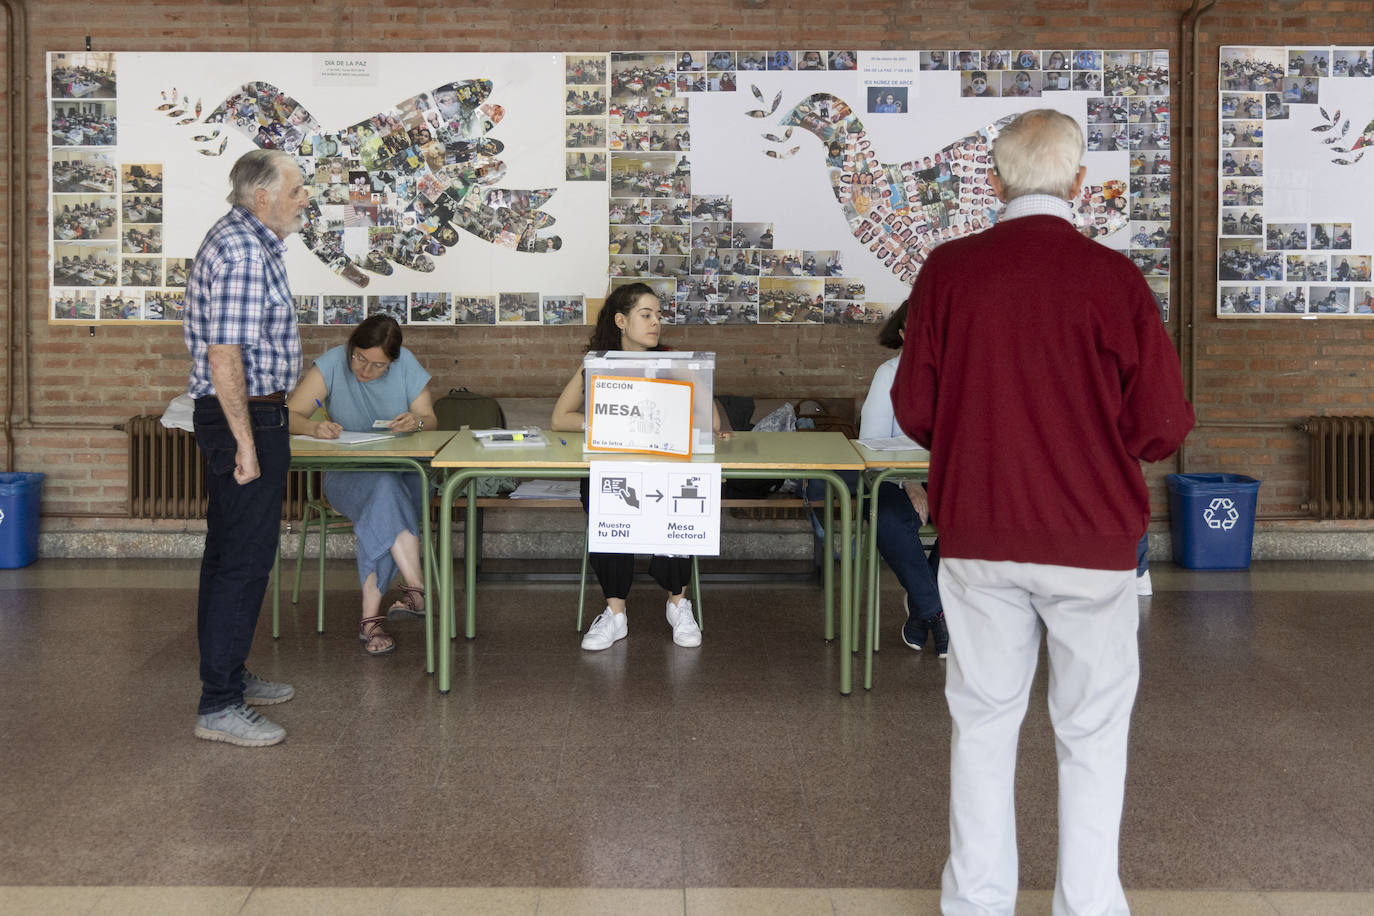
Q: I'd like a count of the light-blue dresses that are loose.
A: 1